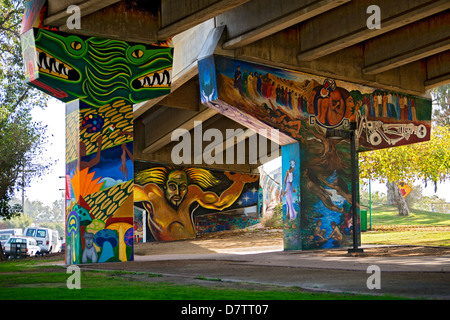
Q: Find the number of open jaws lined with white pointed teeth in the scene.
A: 2